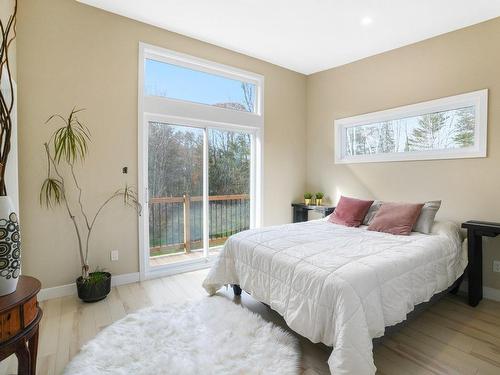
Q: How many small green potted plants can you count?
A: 2